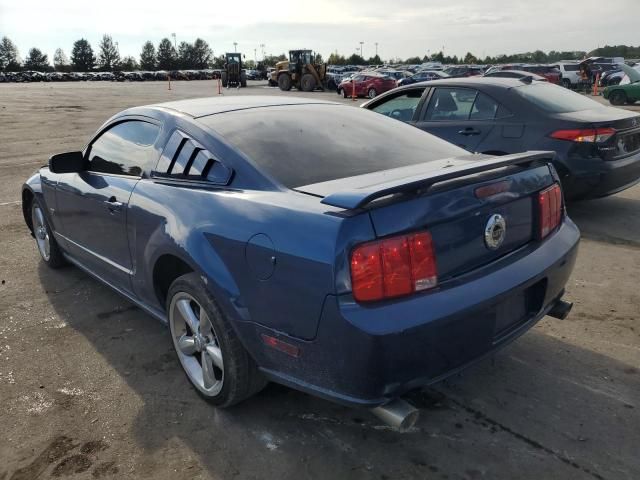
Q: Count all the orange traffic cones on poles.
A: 4